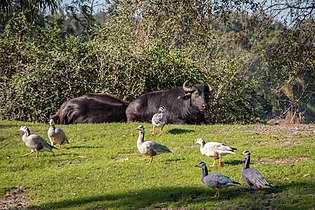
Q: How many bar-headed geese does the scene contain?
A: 7